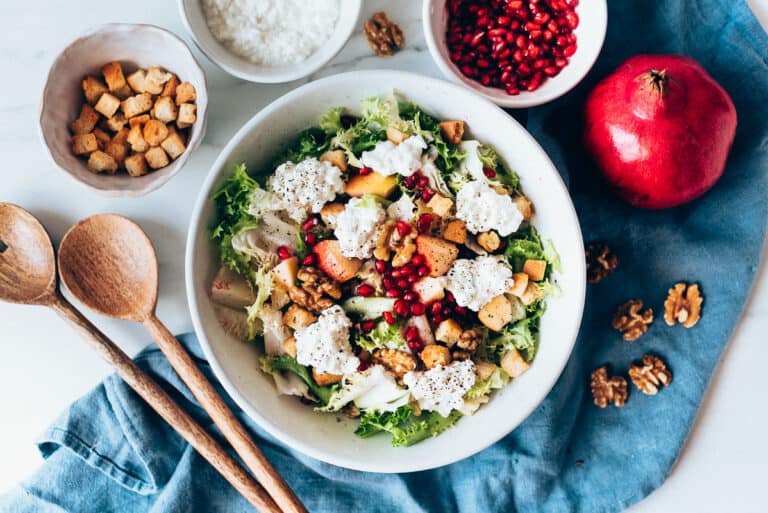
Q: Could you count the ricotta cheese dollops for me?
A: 7